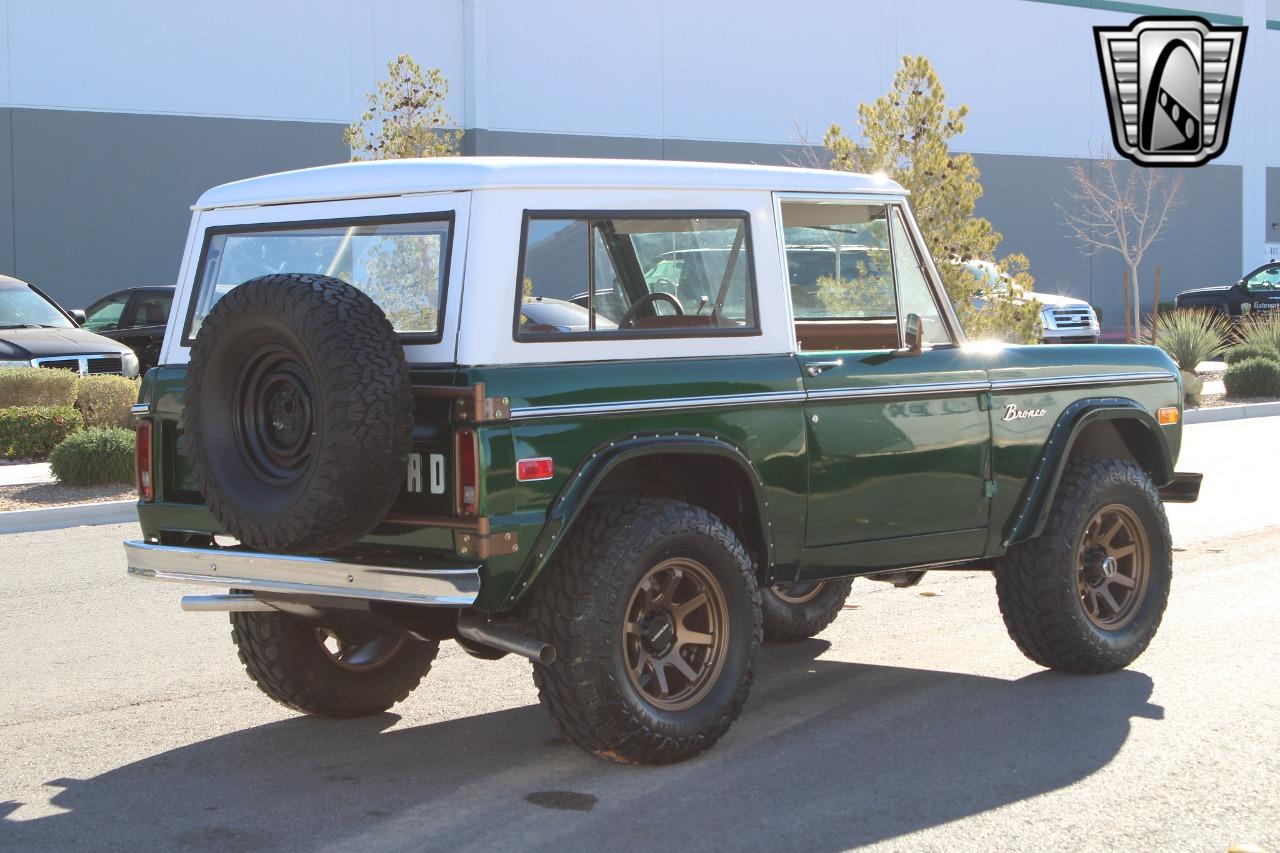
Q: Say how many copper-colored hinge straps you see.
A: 2